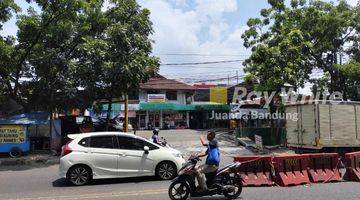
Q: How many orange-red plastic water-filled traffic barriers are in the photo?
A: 4